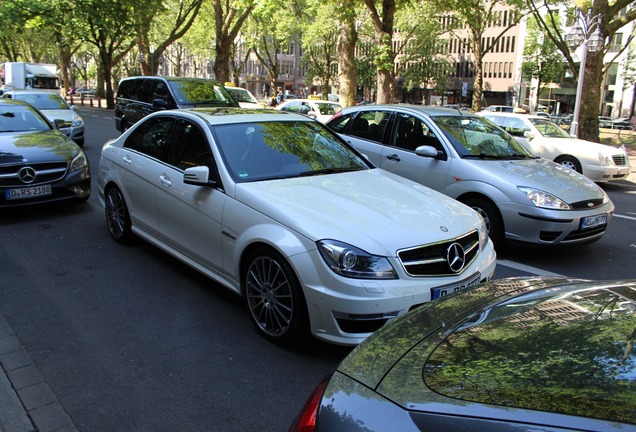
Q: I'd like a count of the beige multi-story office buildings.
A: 1